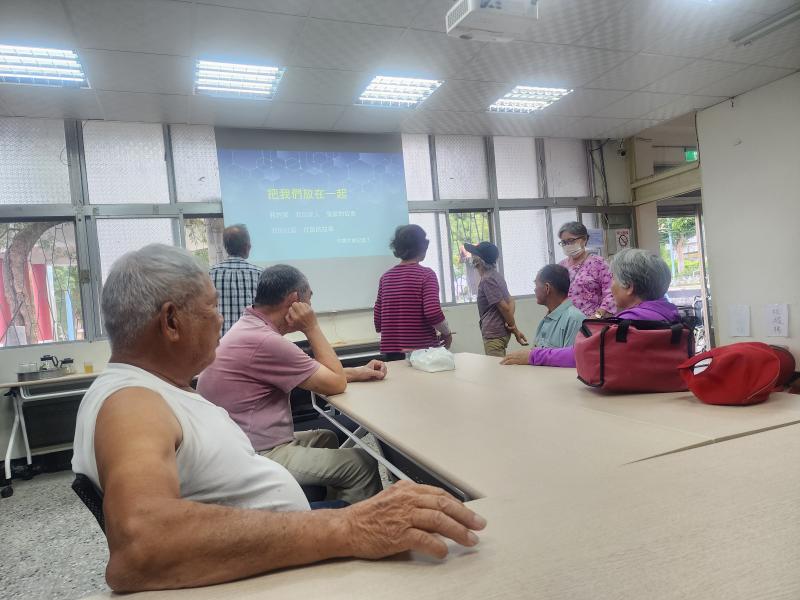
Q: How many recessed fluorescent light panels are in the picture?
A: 4